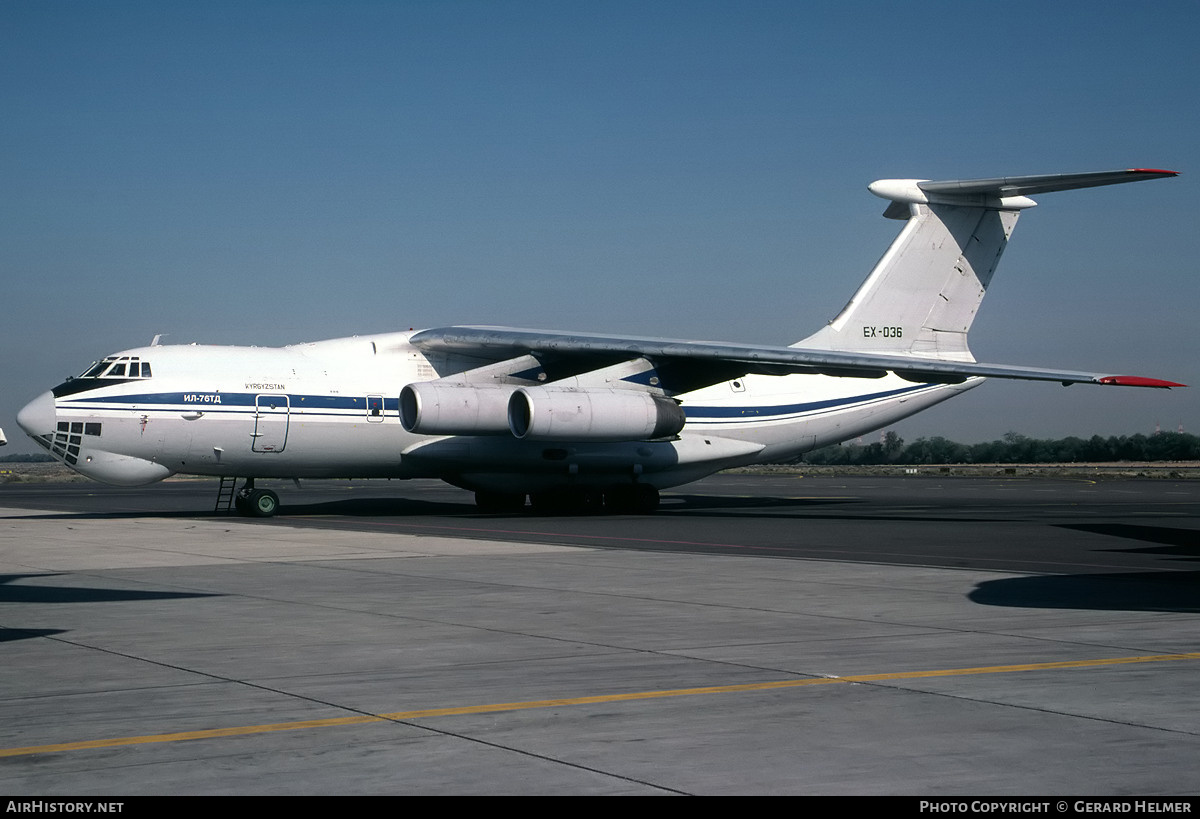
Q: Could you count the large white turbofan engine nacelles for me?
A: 2